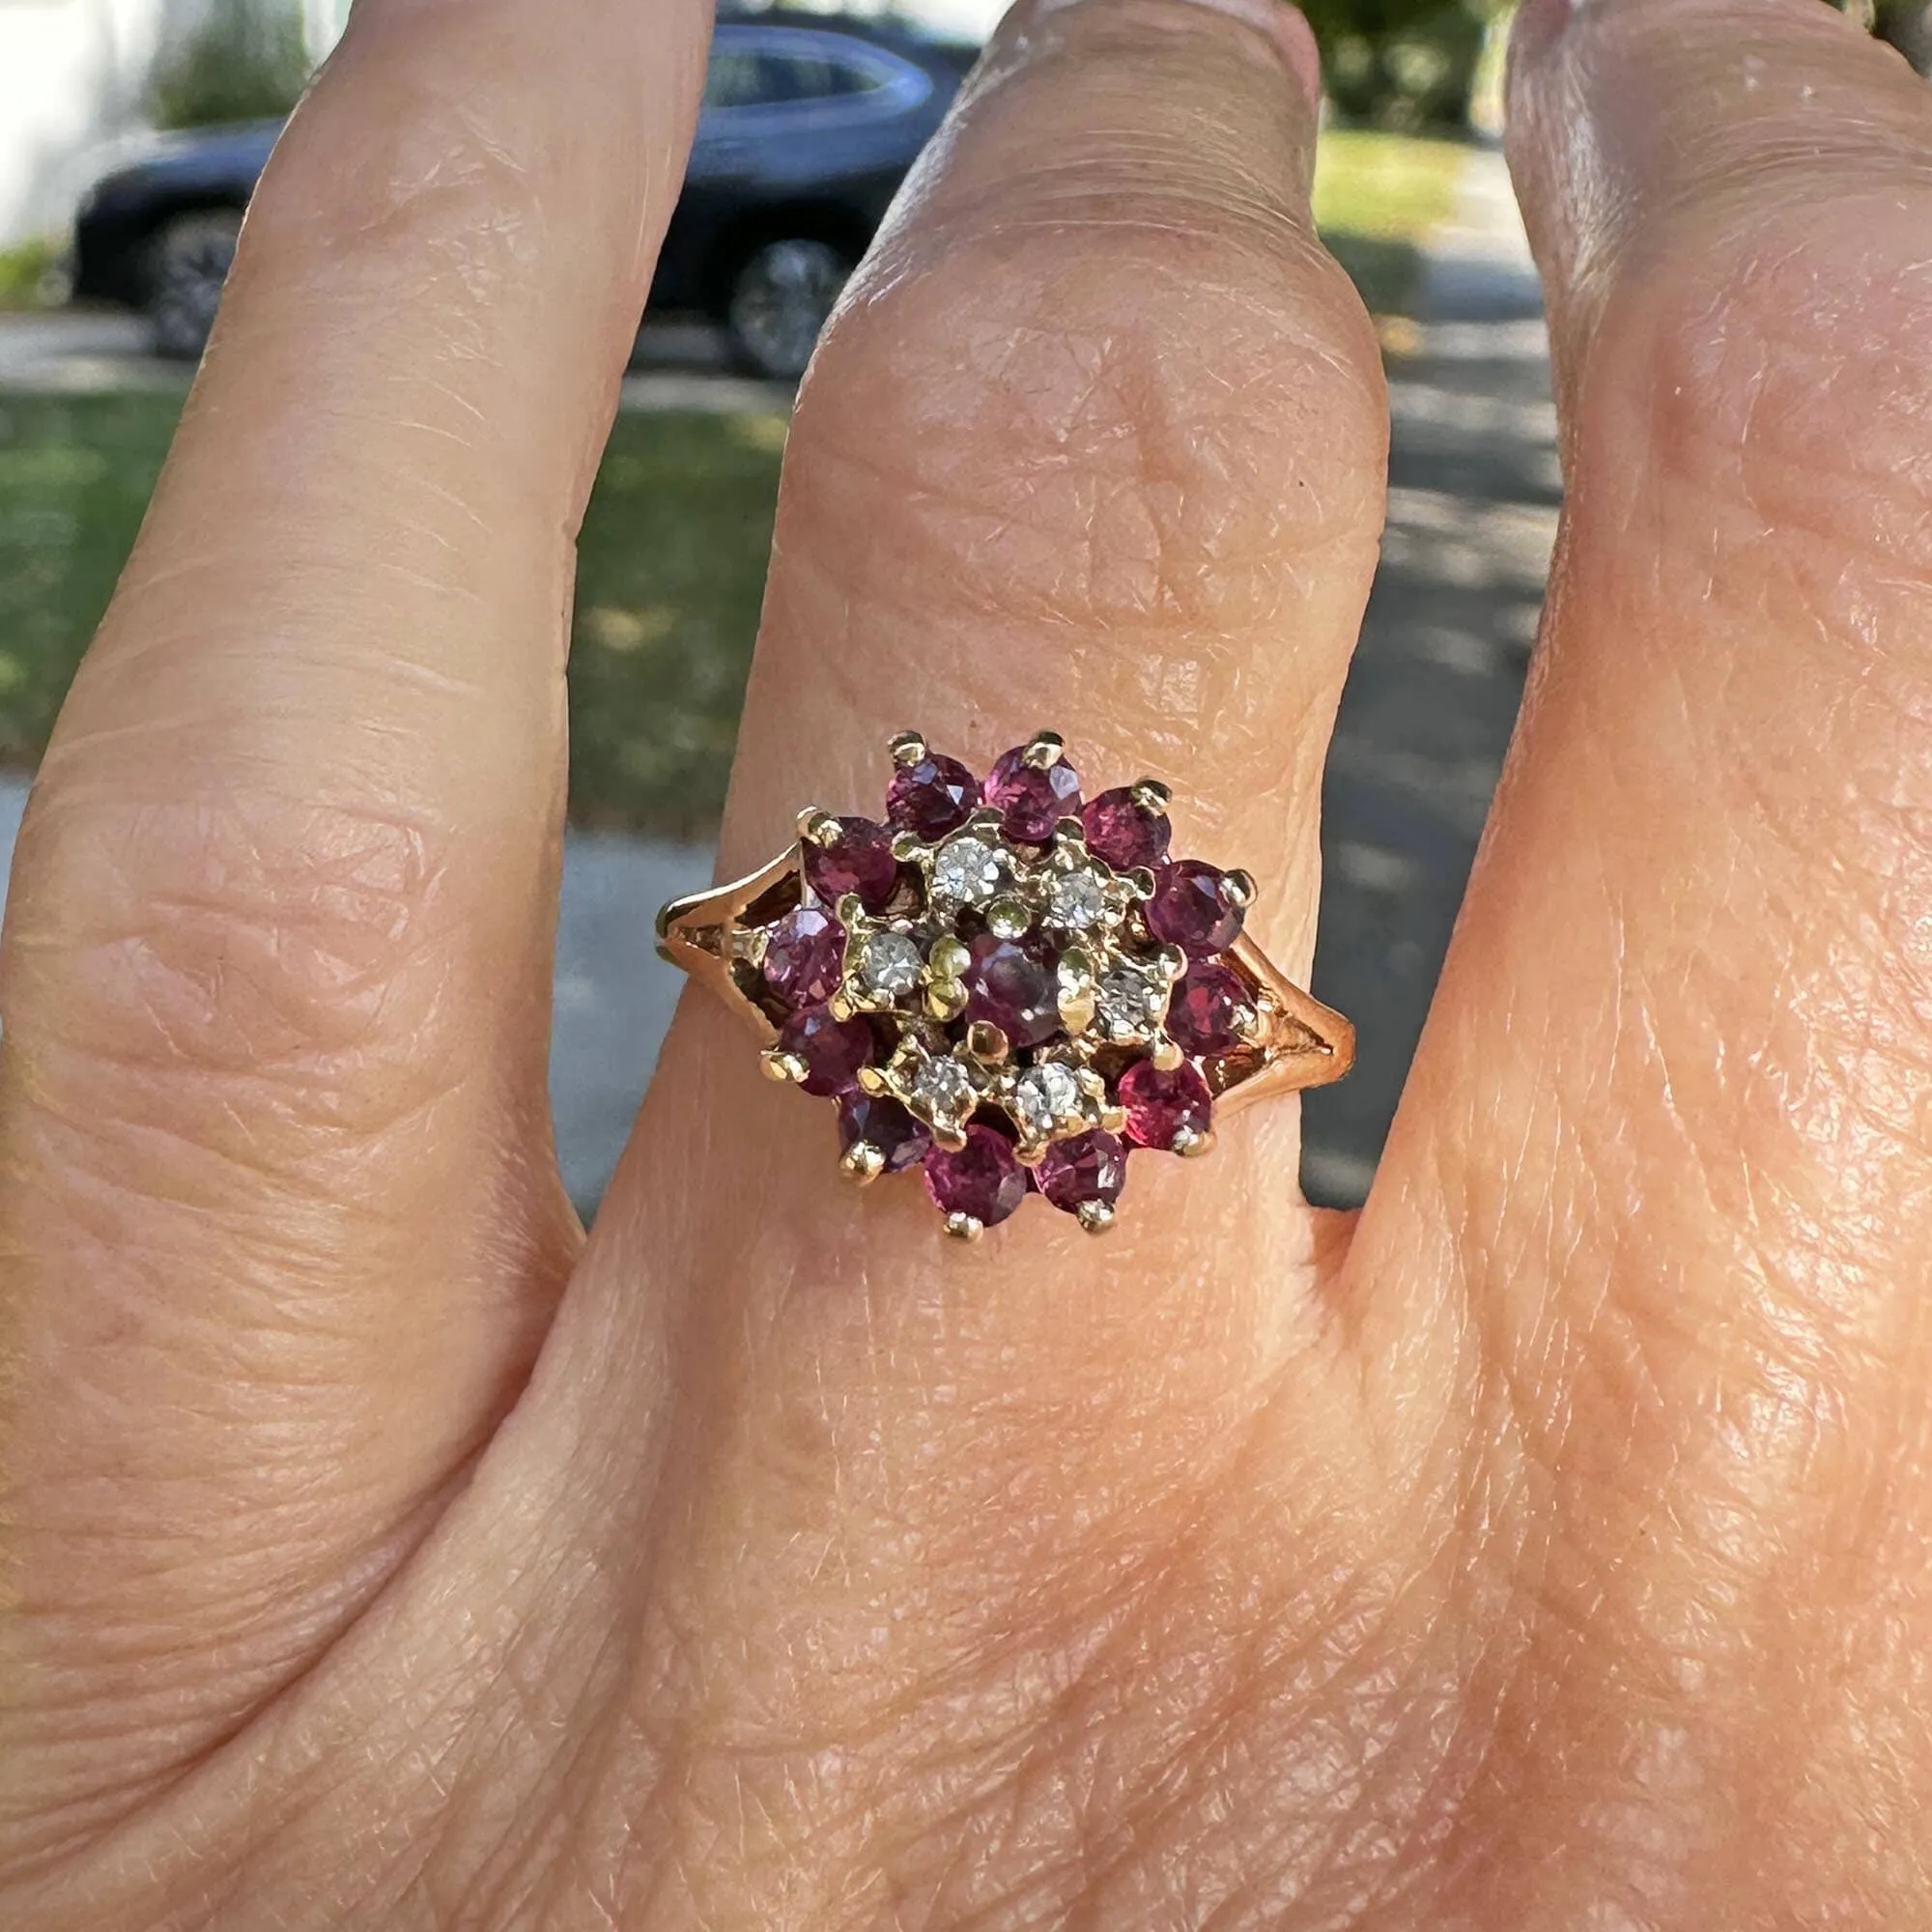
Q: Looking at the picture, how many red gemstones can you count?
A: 13